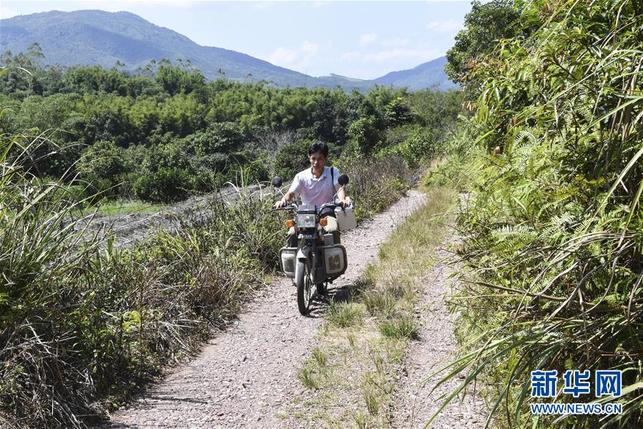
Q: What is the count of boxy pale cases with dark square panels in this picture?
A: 2